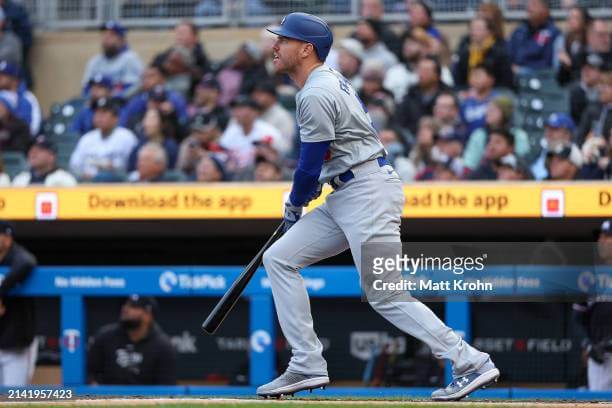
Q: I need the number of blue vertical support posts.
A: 3